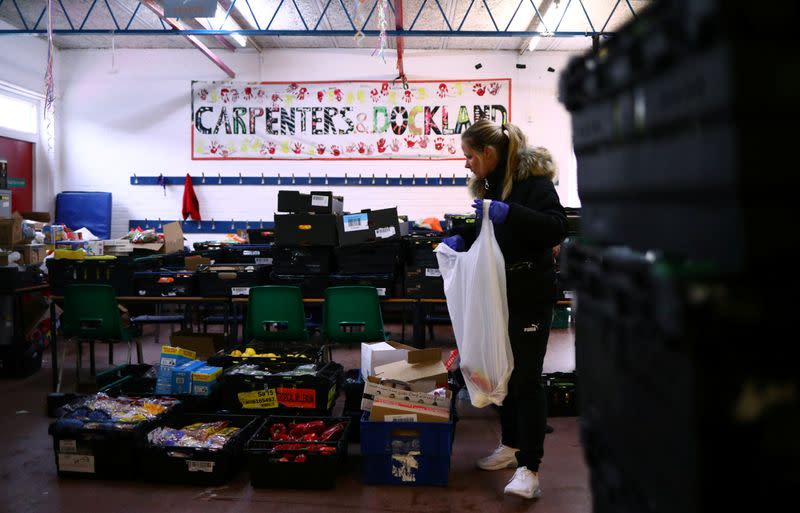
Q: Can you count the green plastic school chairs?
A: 3